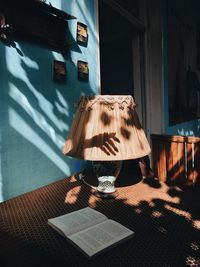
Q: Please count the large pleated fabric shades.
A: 1